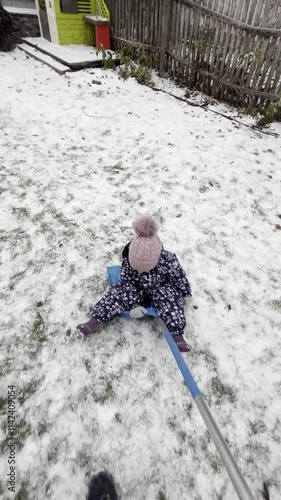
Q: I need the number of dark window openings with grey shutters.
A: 1